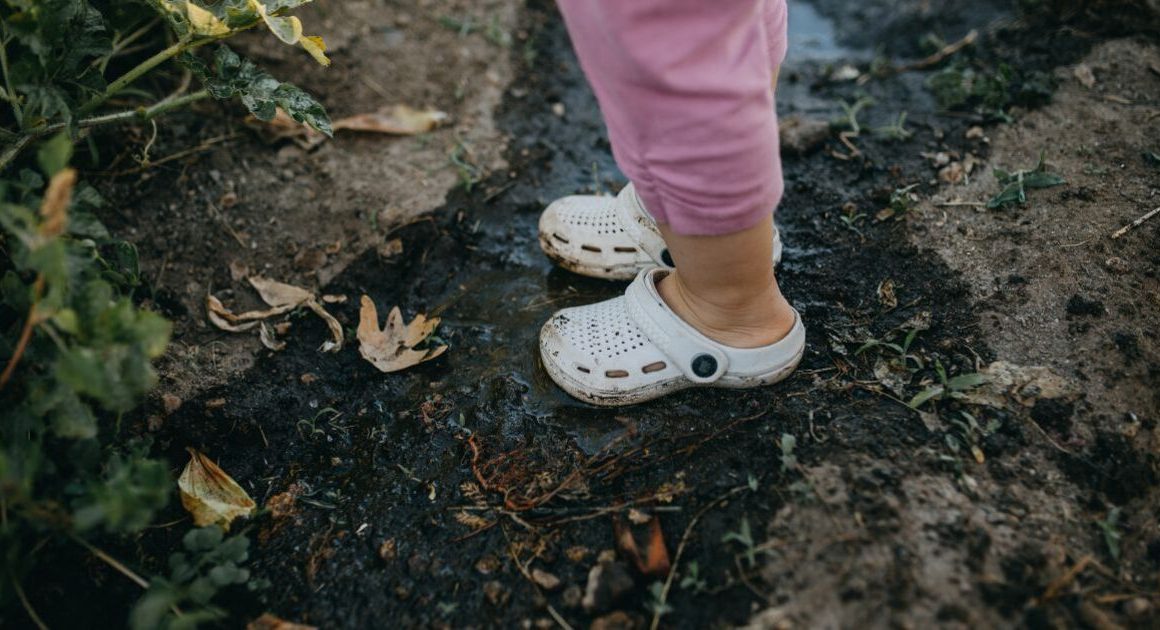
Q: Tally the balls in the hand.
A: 0